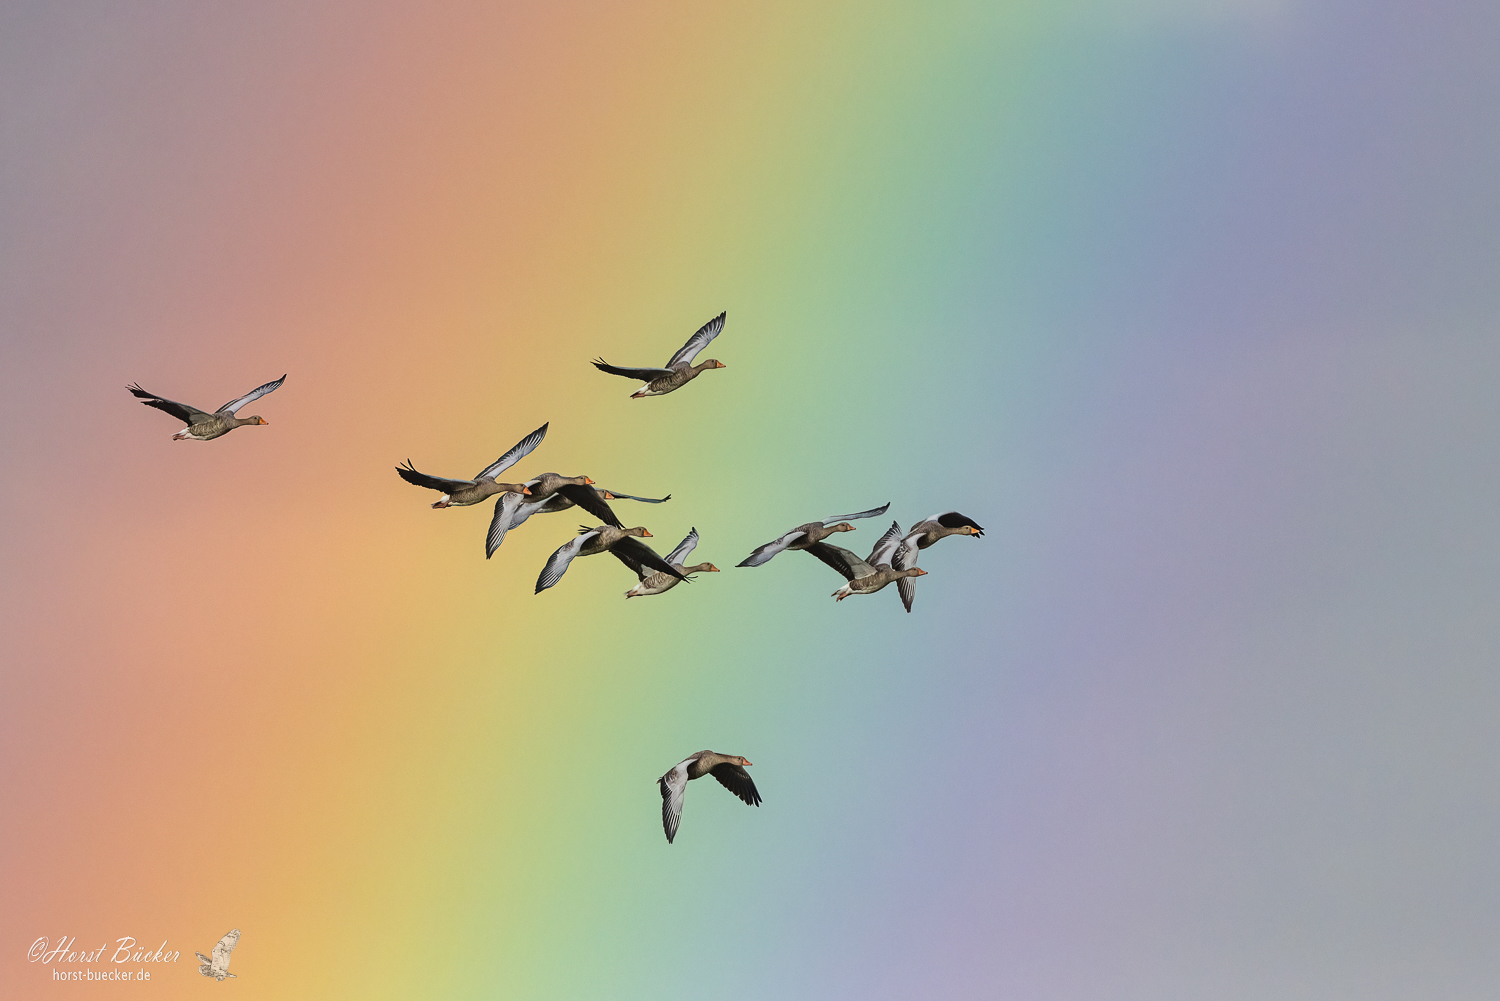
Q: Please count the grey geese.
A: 11